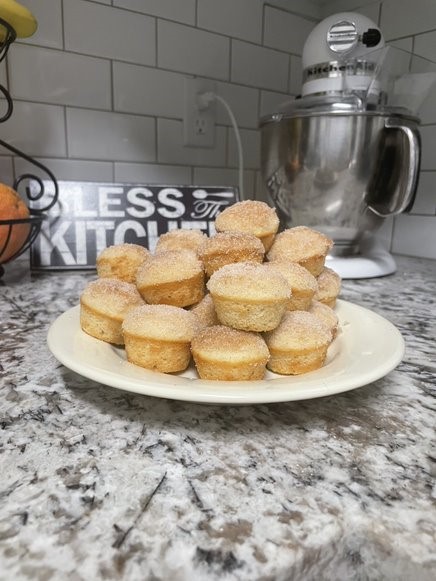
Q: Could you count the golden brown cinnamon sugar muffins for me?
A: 15